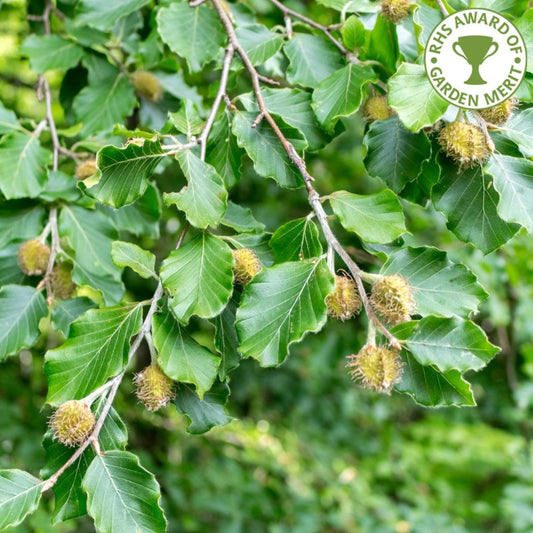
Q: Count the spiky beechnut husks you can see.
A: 14